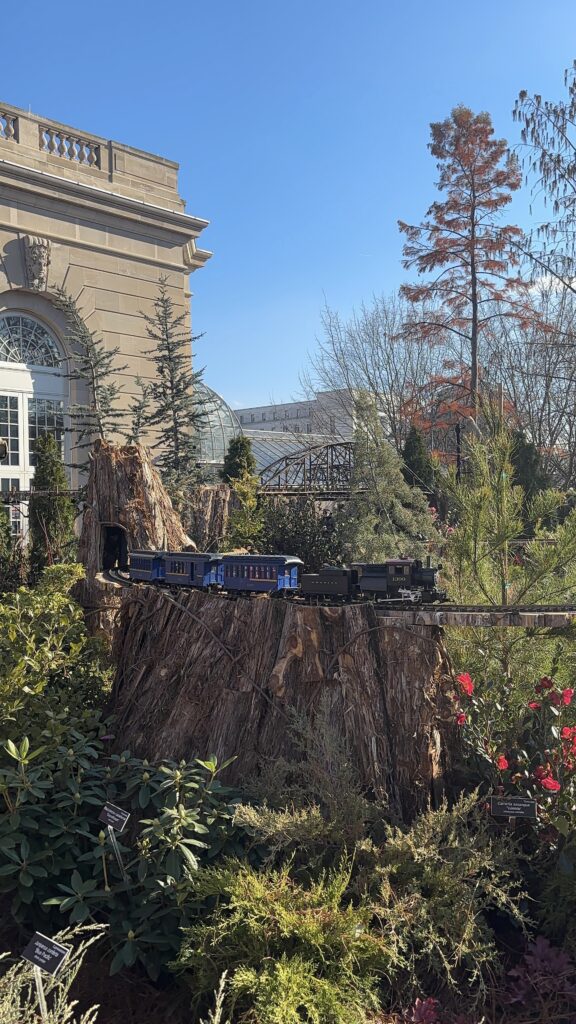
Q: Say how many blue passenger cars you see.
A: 3